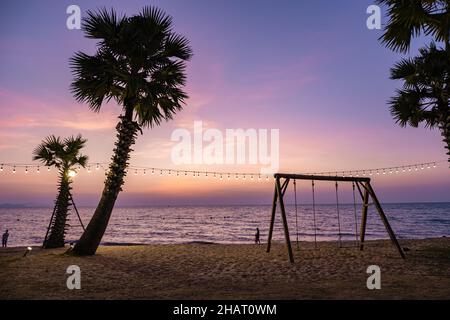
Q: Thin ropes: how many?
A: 4